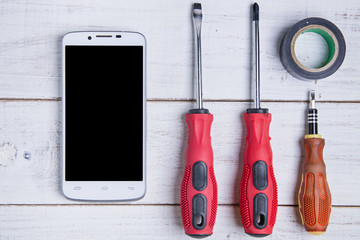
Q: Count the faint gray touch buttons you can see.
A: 3